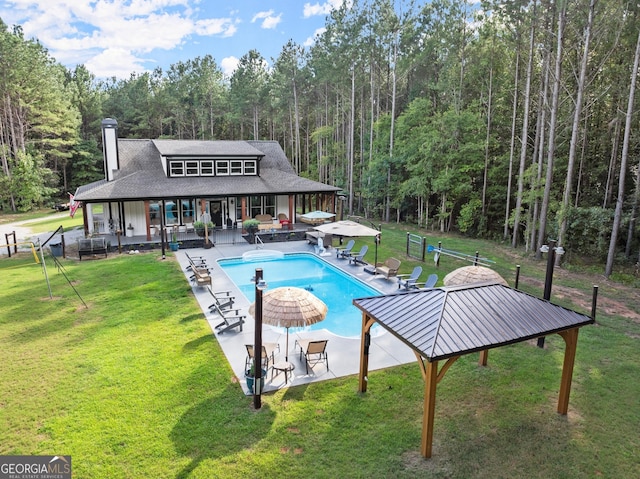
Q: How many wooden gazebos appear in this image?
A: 1